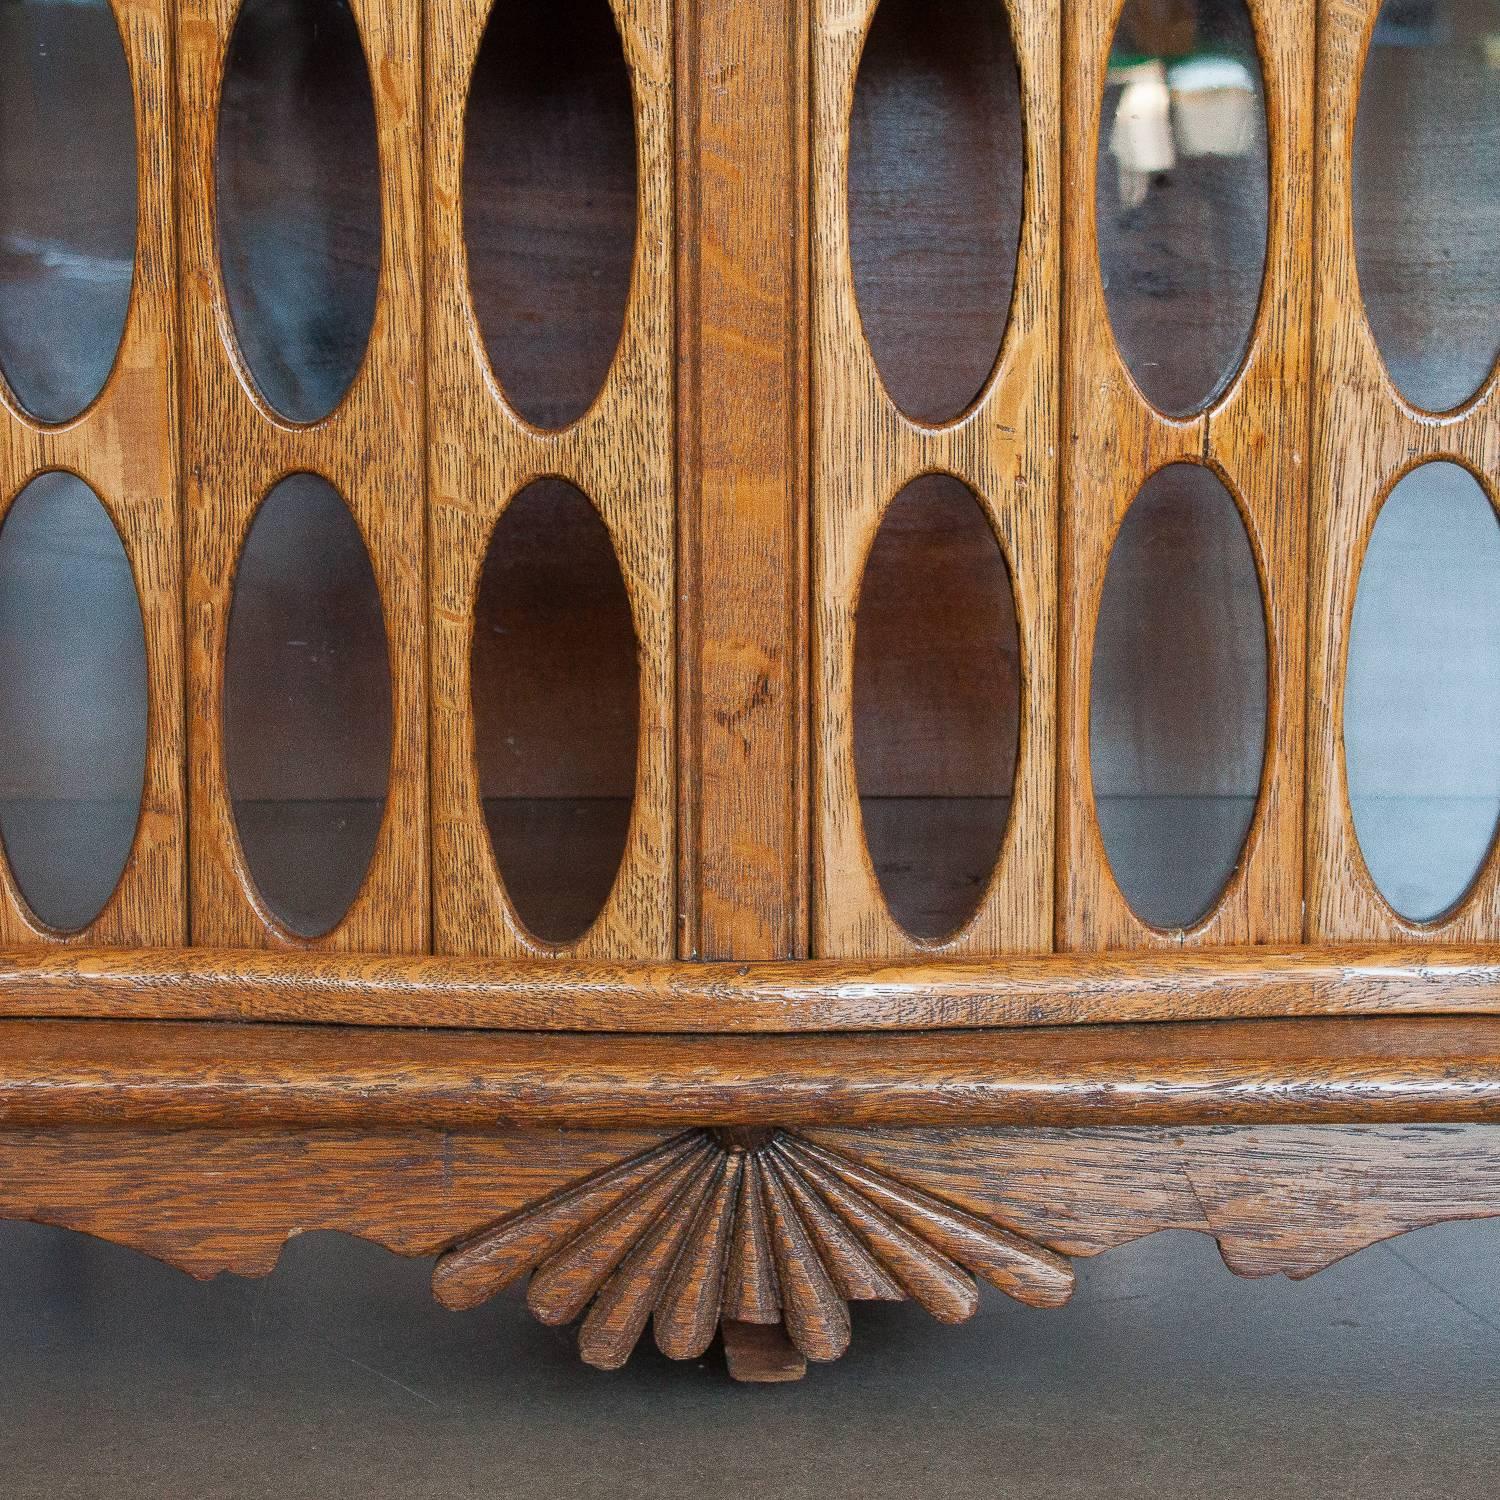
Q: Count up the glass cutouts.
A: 12